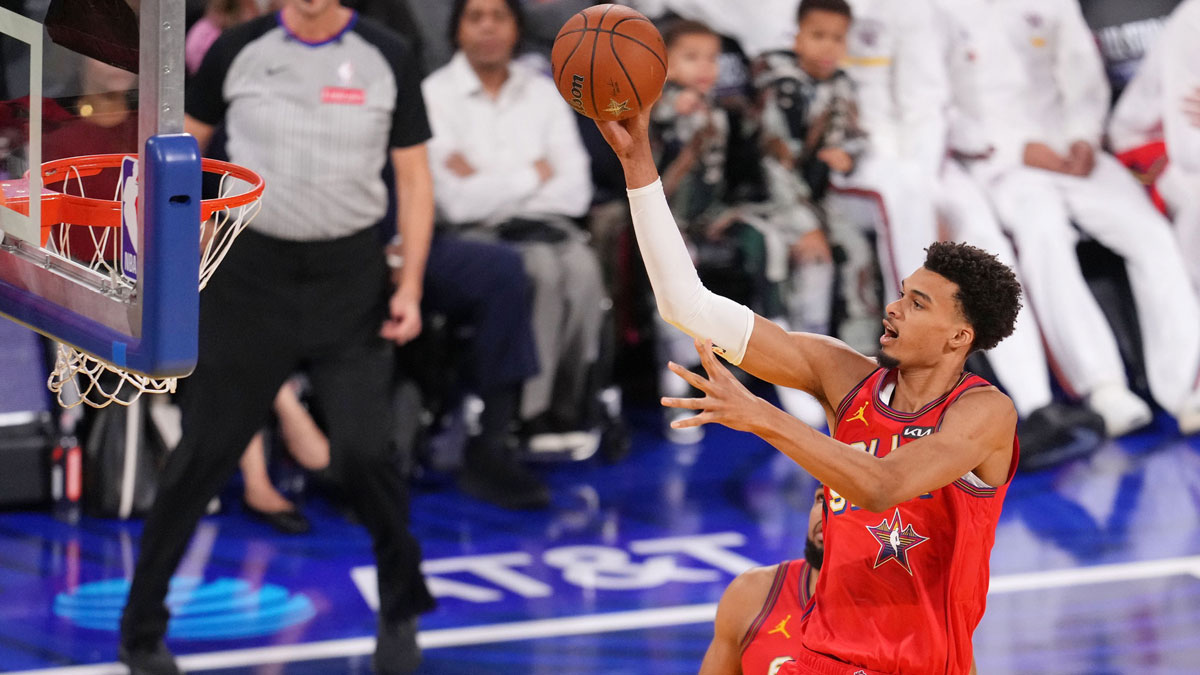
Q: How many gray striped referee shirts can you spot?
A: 1